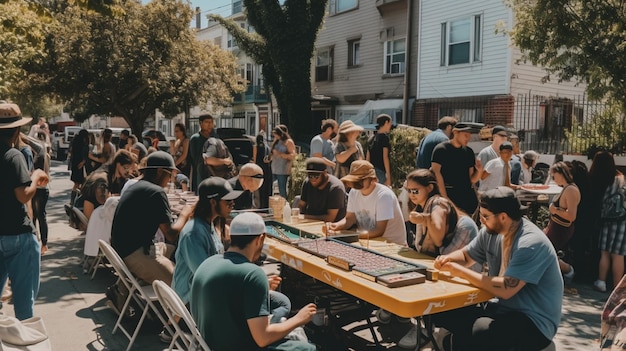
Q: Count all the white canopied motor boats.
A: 0